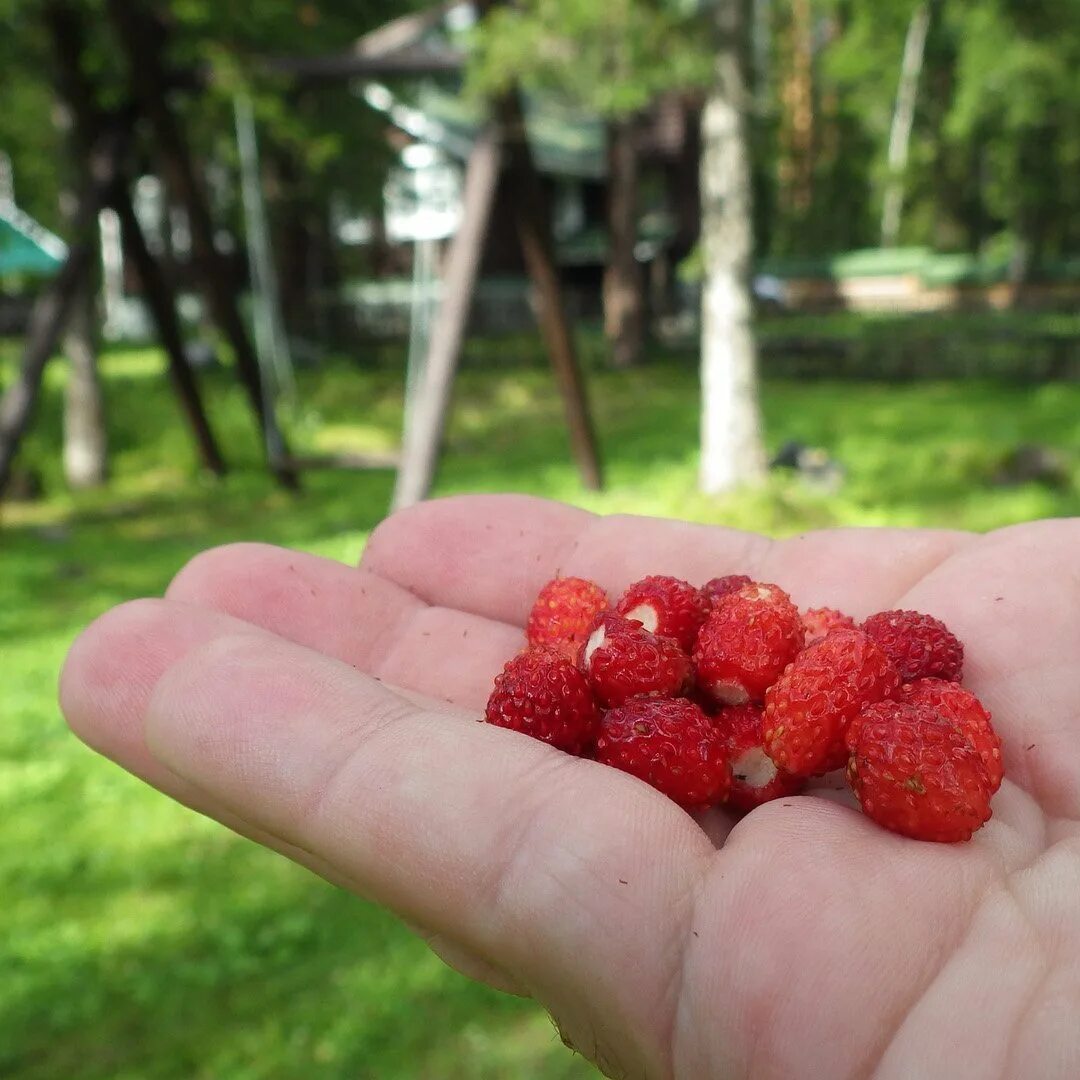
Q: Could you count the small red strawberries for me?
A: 13